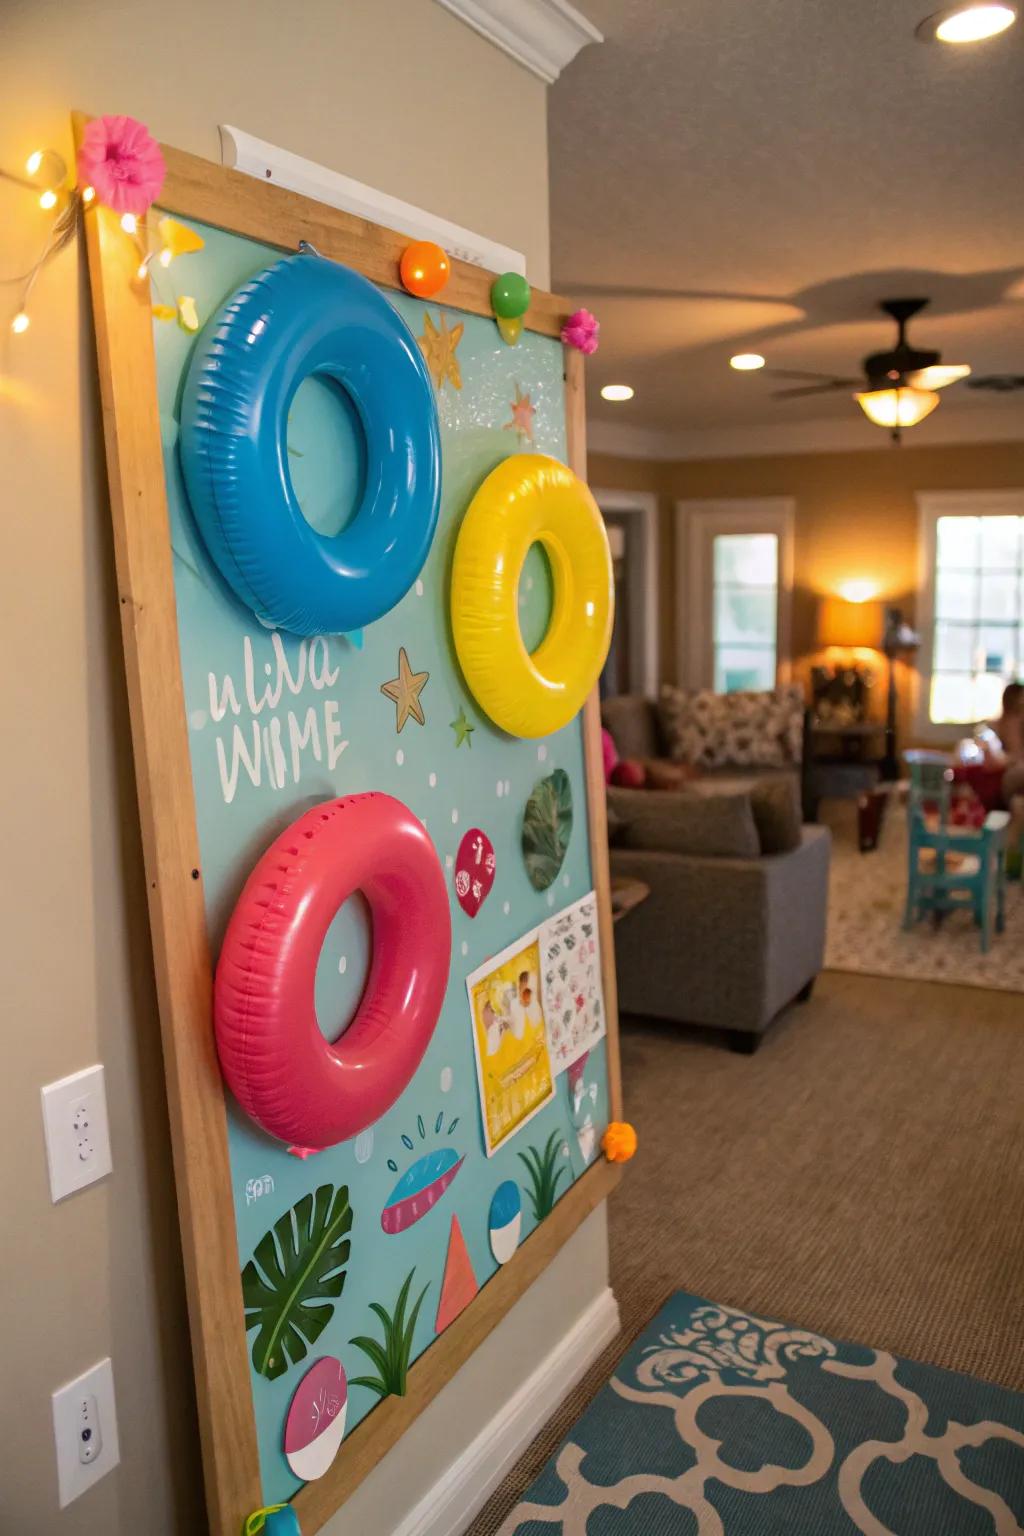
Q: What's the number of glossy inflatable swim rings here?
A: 3